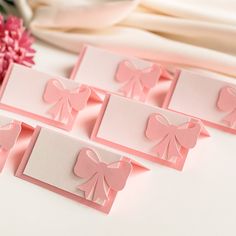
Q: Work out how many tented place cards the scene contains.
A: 6